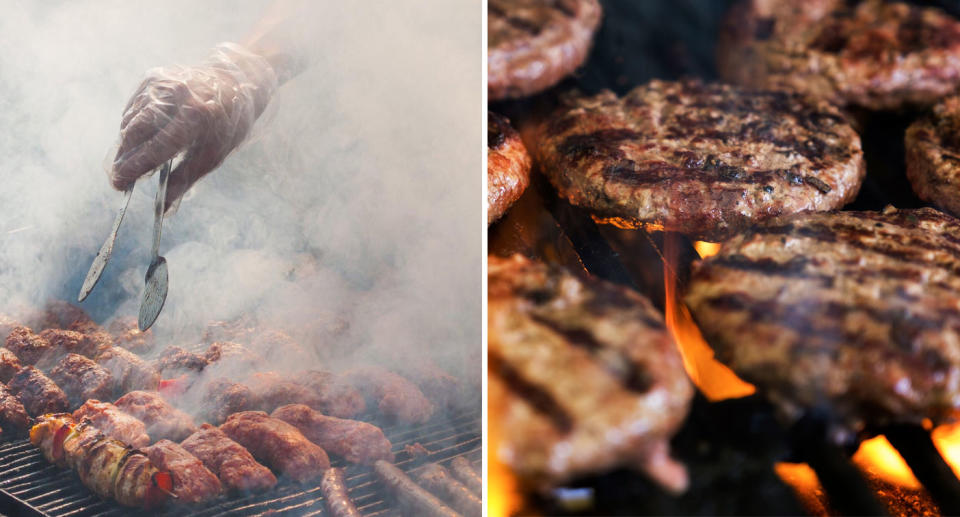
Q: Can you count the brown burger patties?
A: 7